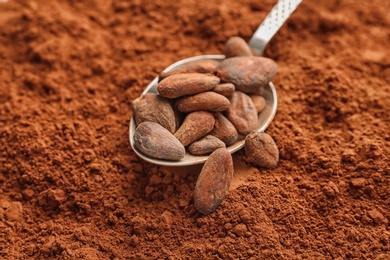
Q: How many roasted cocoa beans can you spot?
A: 15